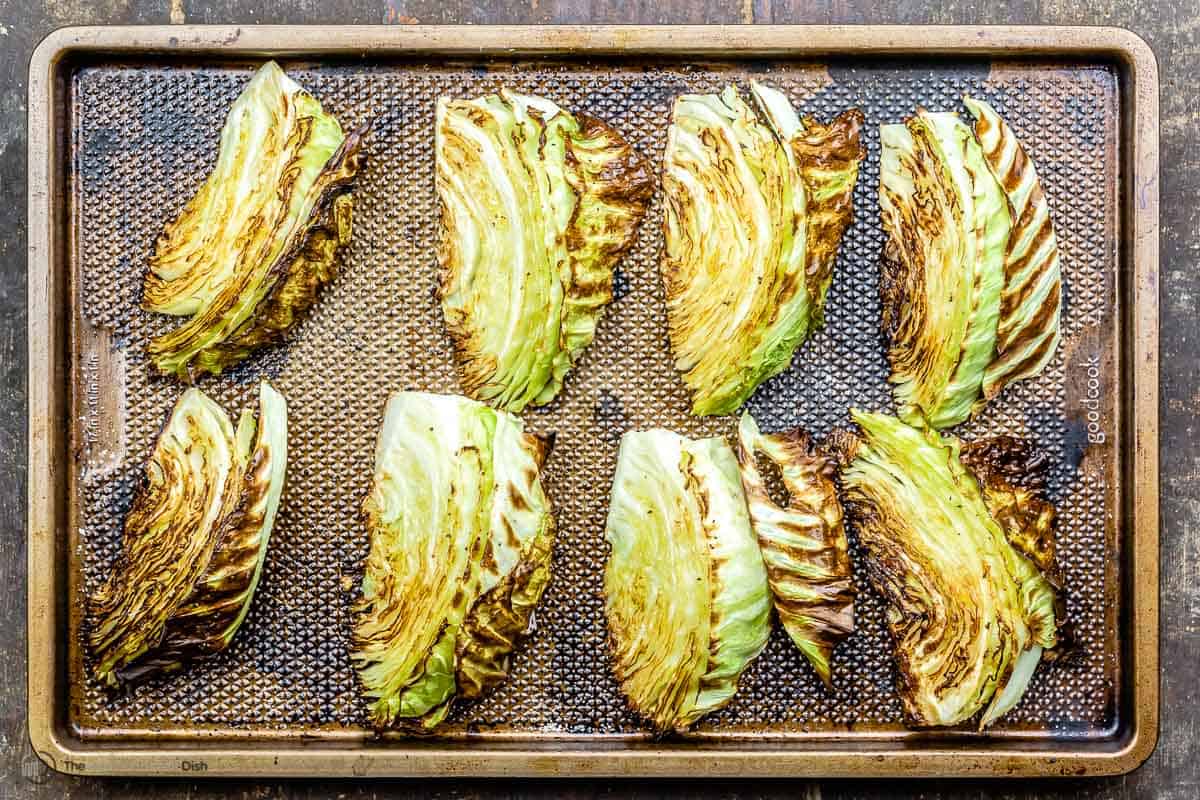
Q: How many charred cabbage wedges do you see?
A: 8